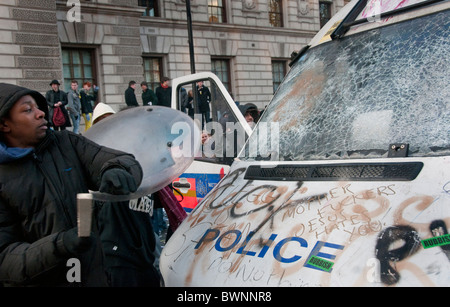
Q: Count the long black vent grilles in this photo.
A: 1